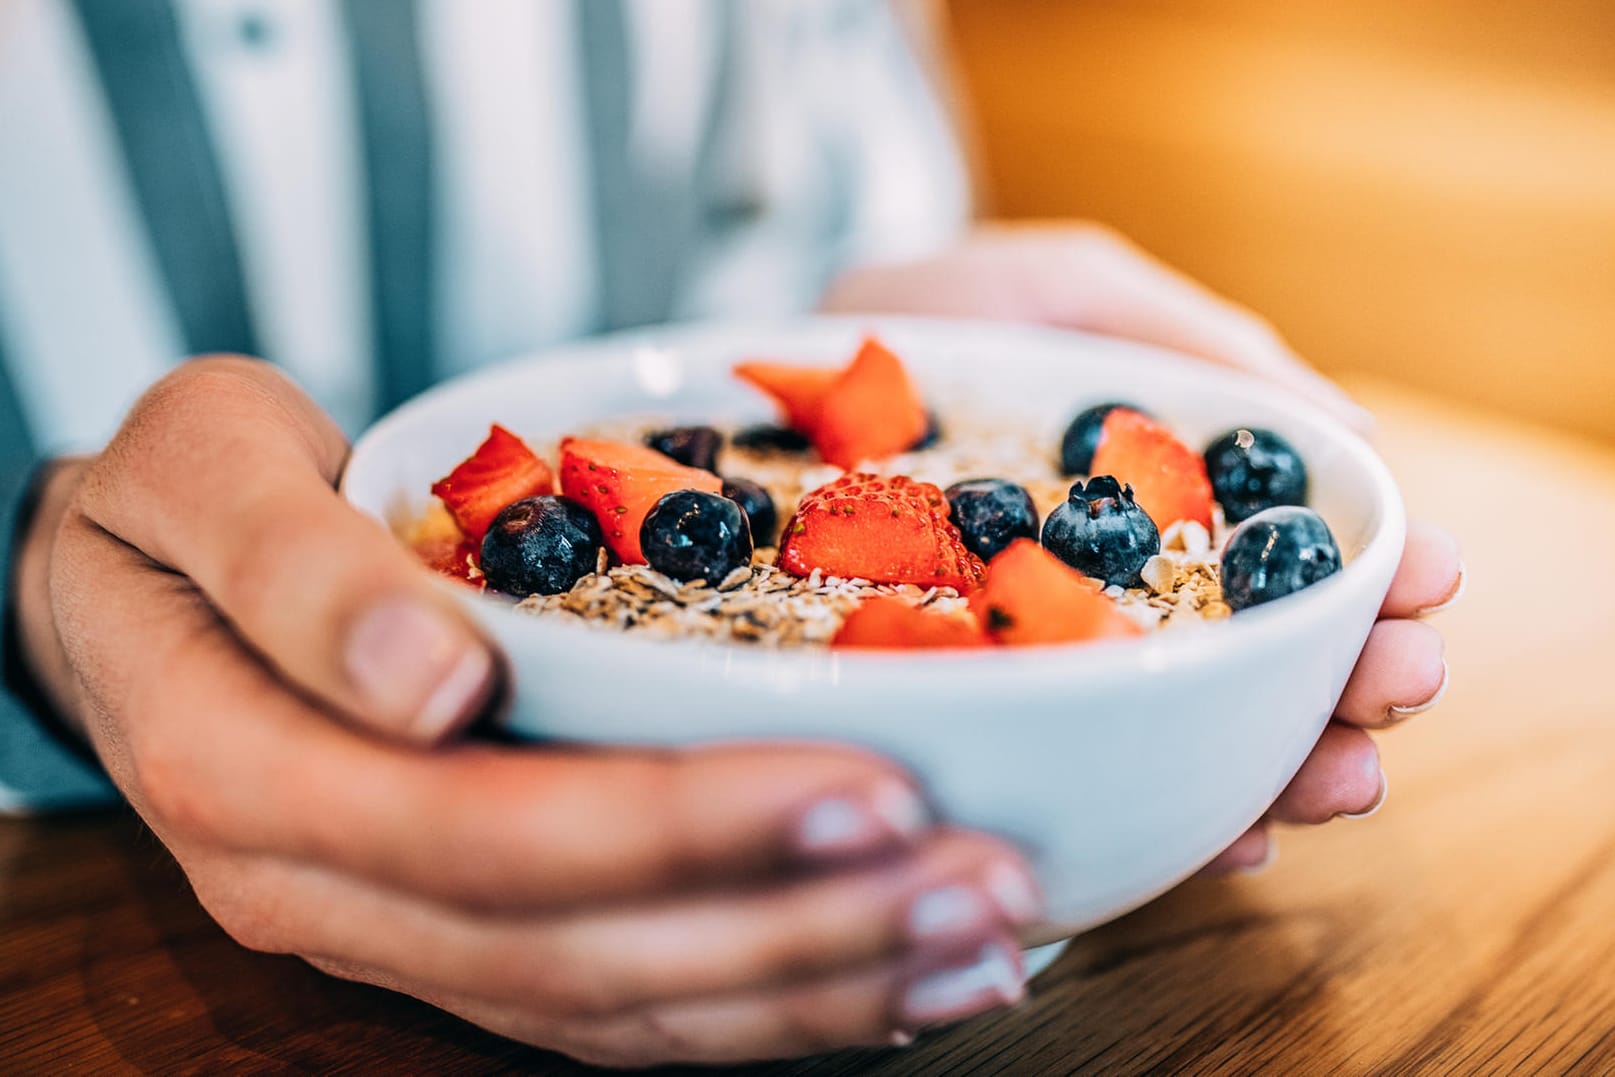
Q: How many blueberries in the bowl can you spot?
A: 11